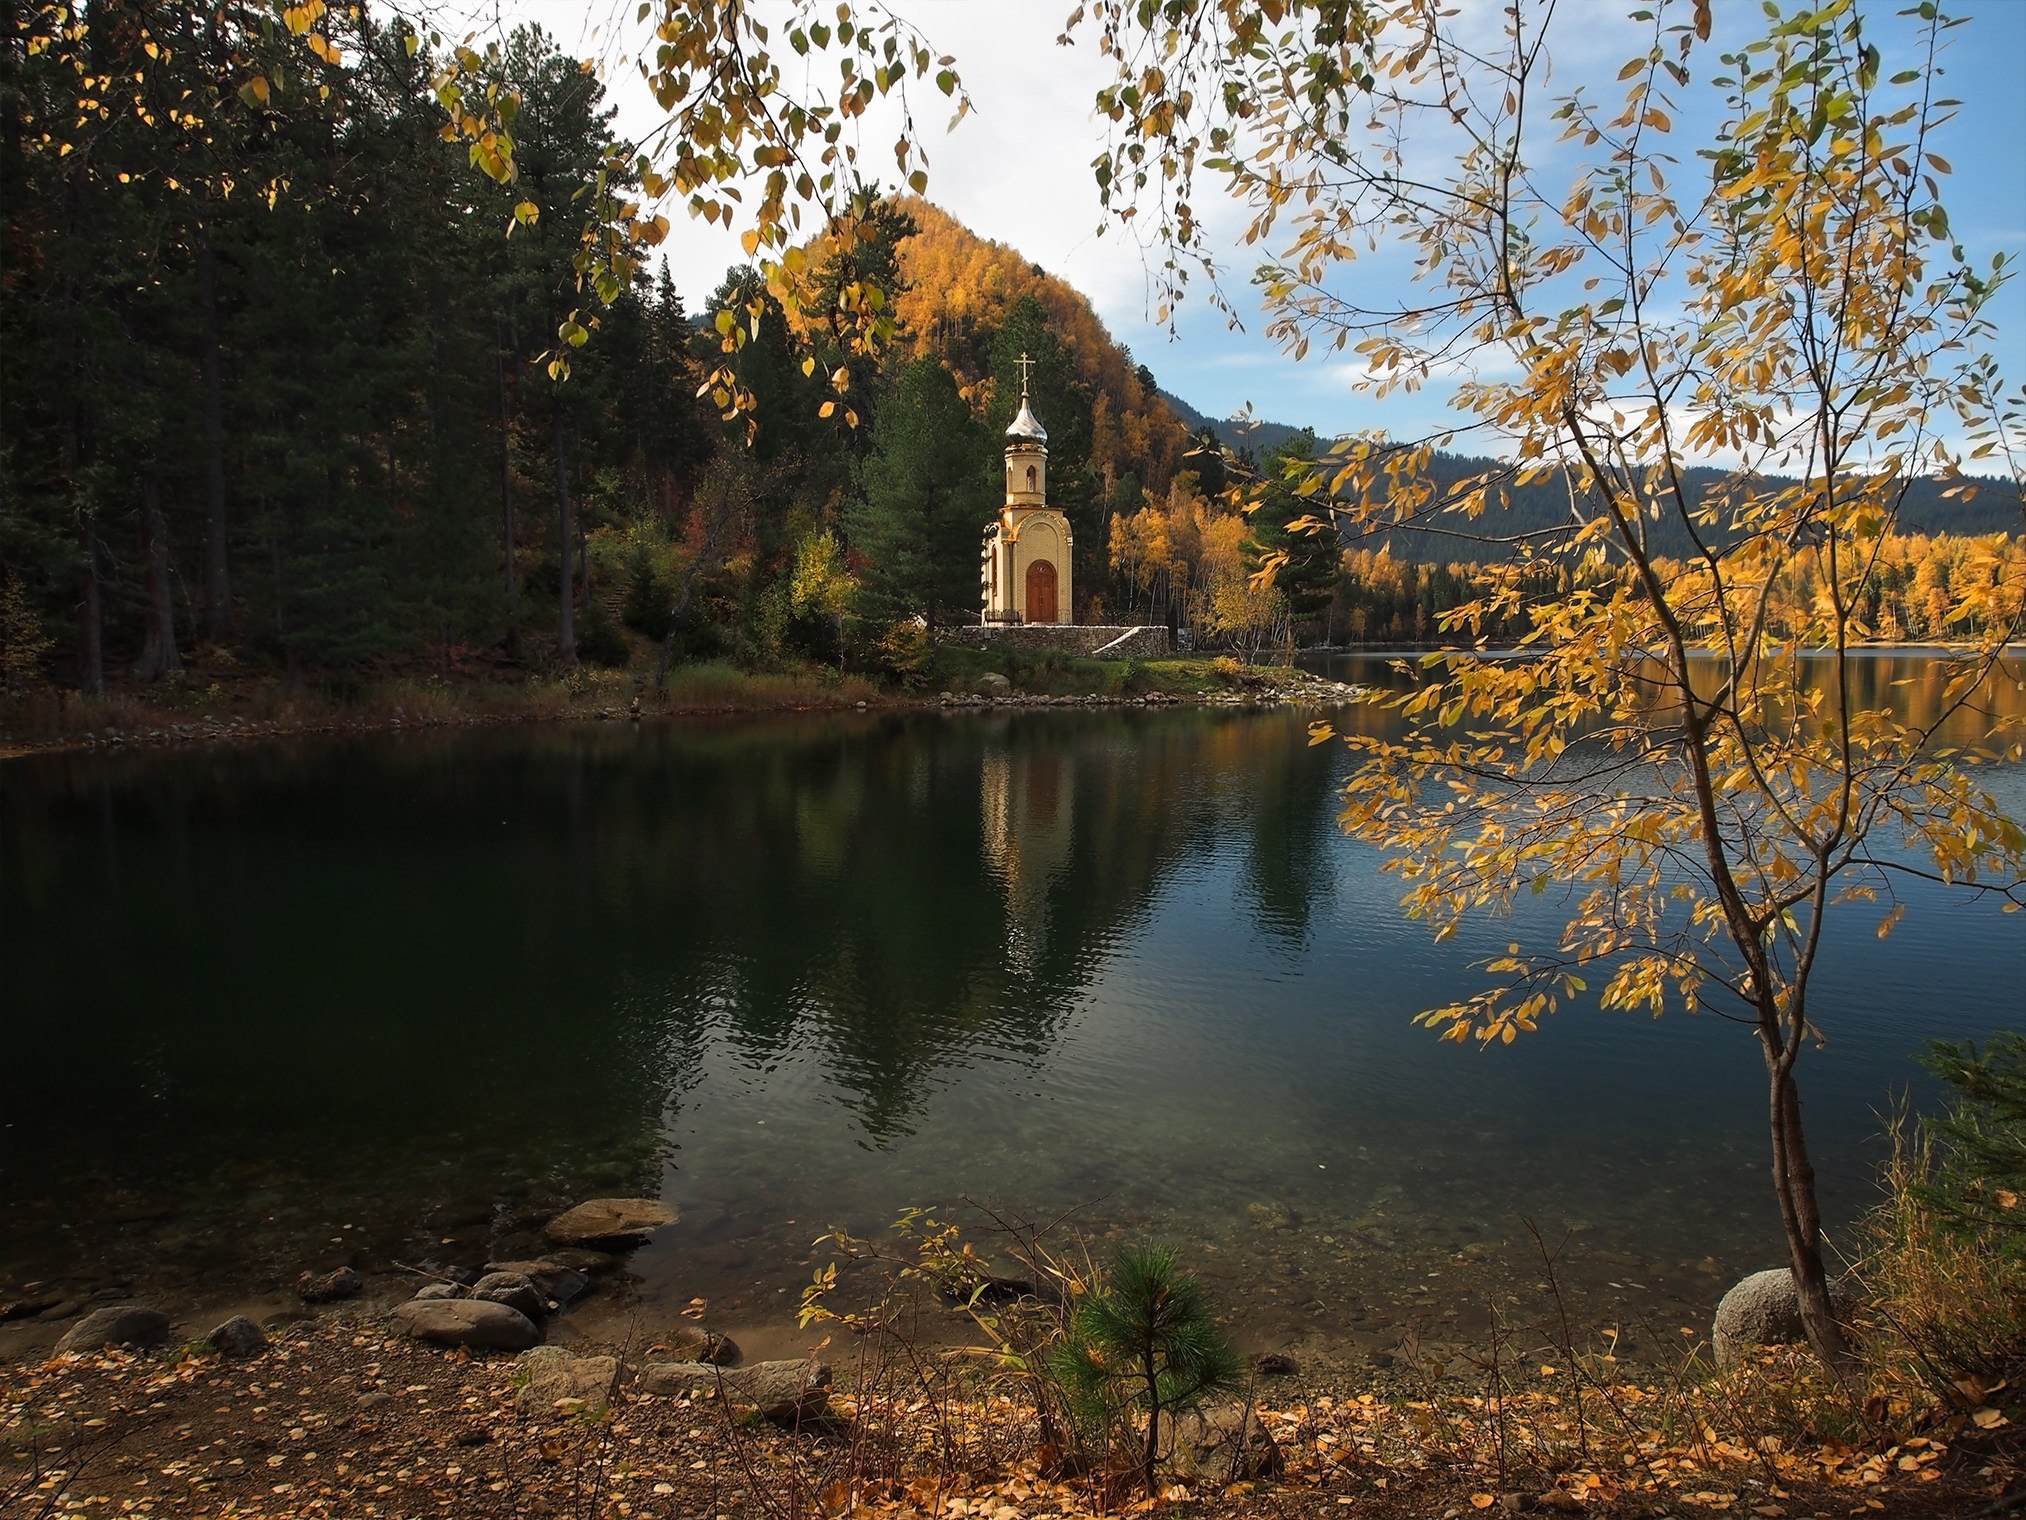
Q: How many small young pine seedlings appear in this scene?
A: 1